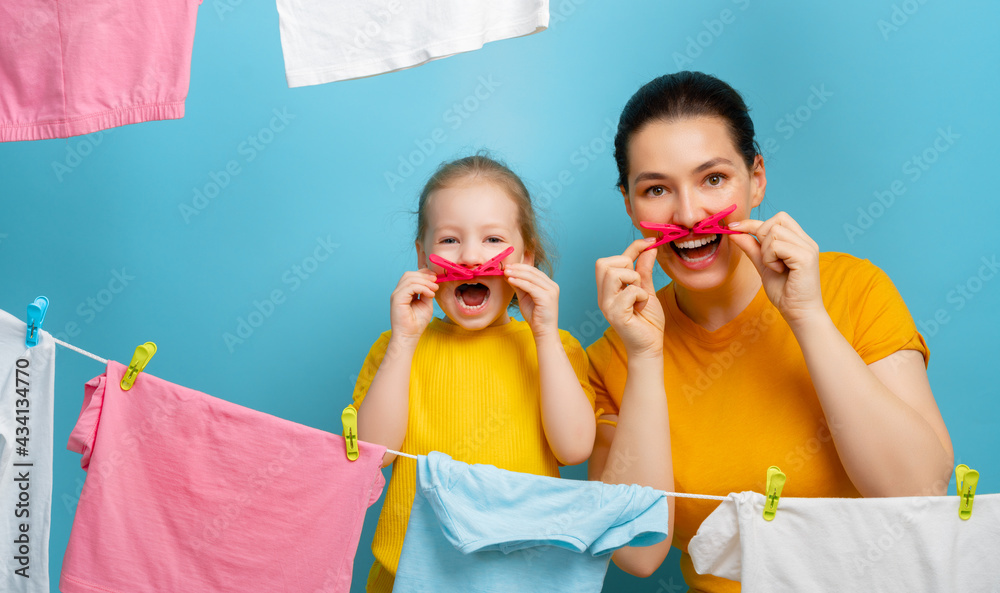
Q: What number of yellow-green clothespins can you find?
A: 4